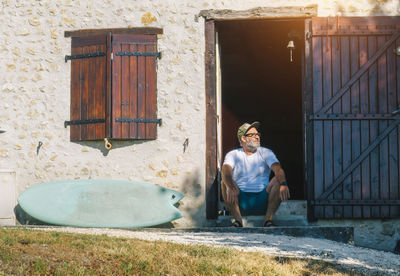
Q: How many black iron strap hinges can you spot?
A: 4